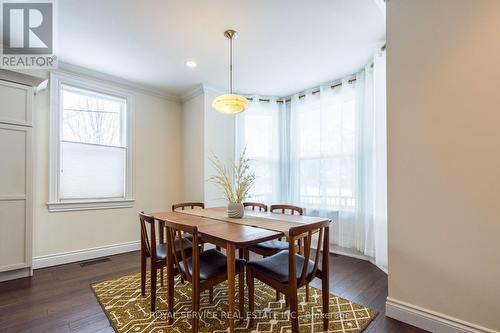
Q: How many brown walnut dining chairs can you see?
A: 6